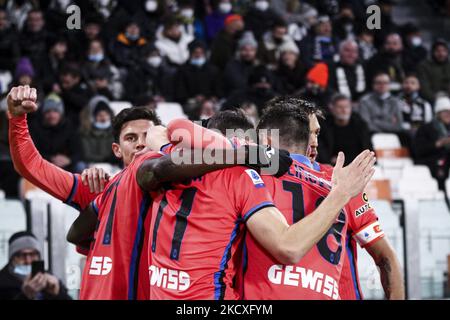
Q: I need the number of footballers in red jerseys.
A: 5